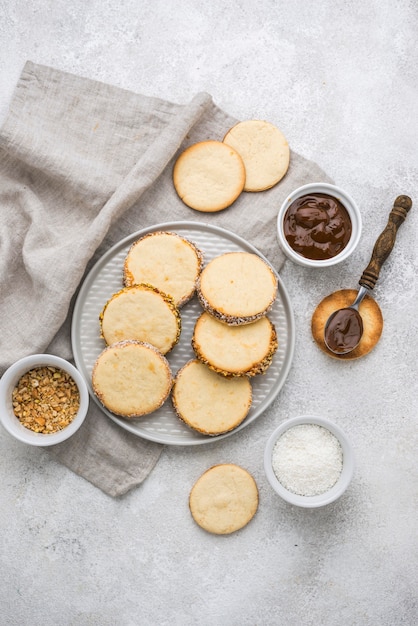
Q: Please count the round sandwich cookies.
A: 6